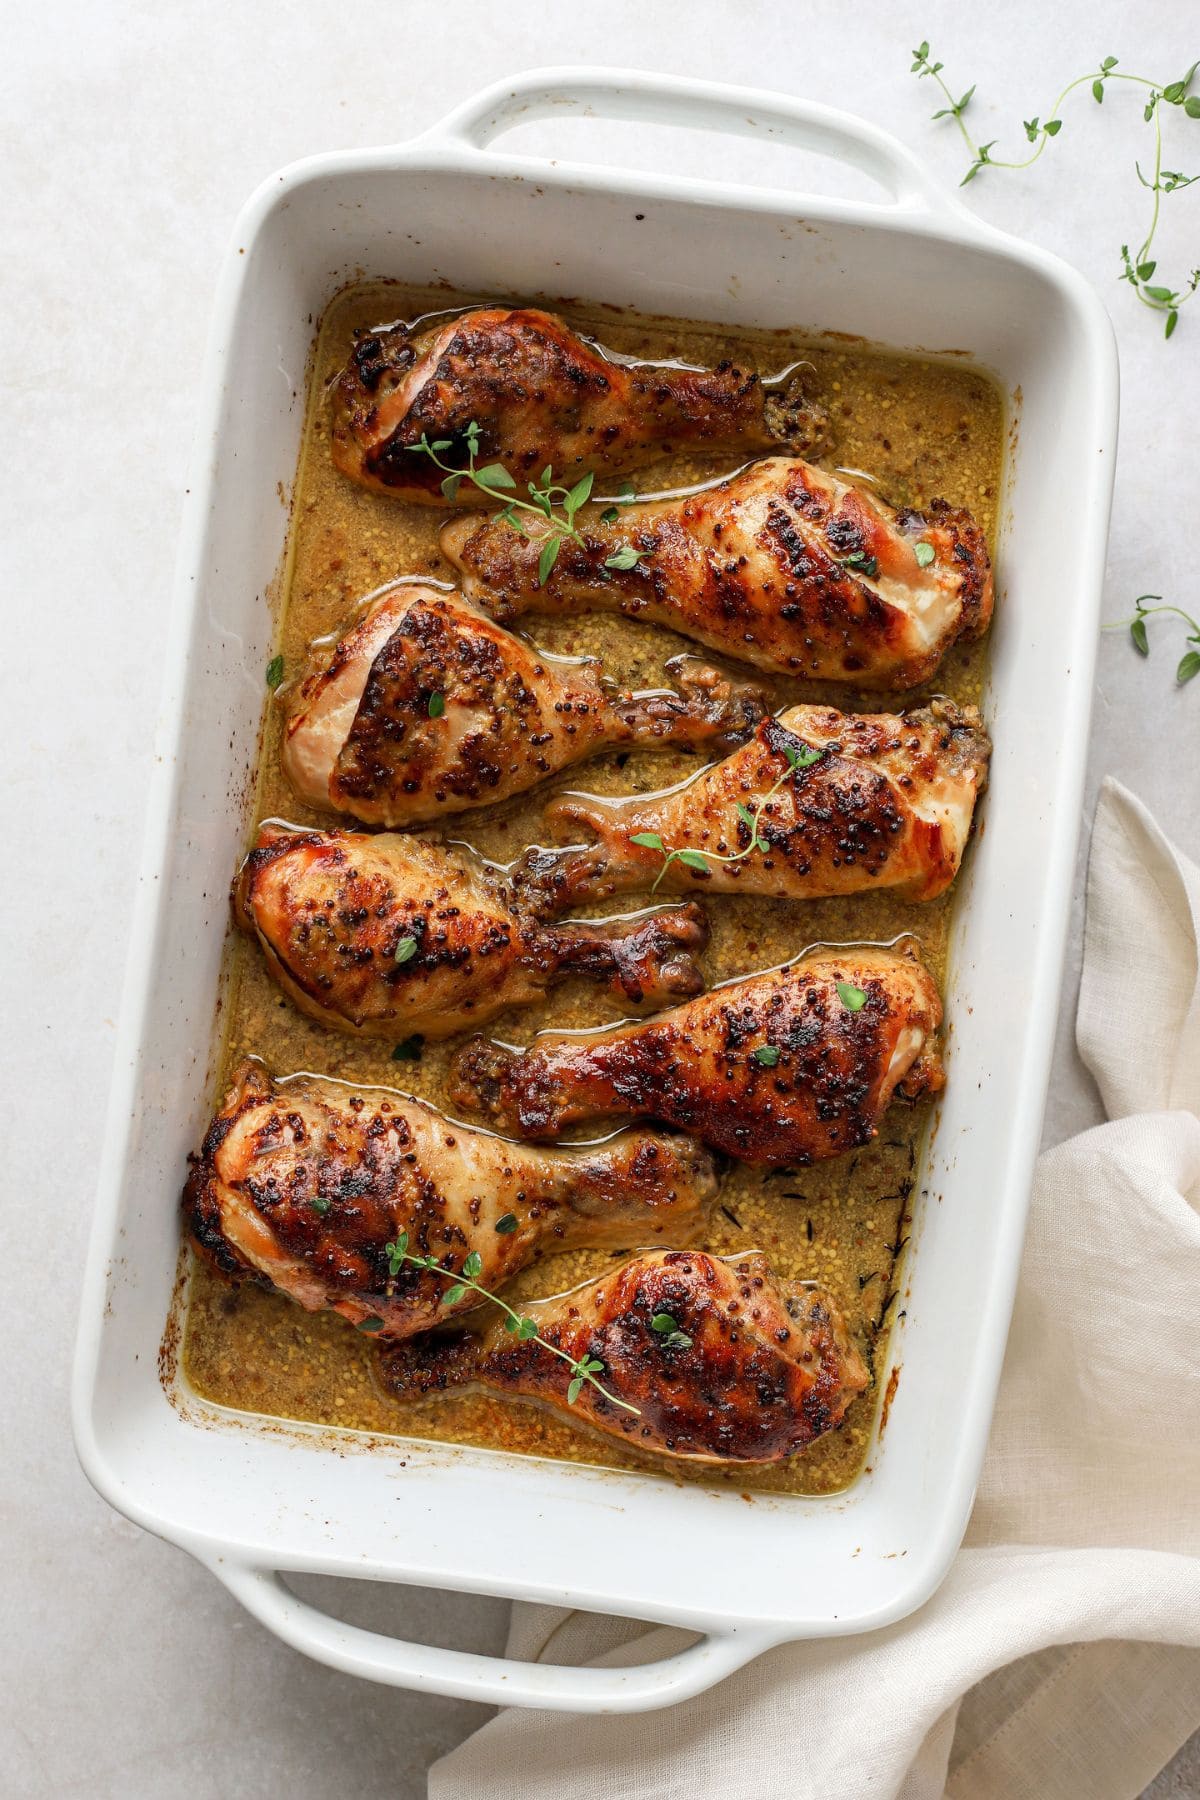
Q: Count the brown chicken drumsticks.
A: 8